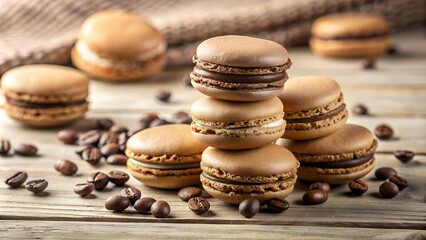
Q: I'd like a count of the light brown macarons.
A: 9